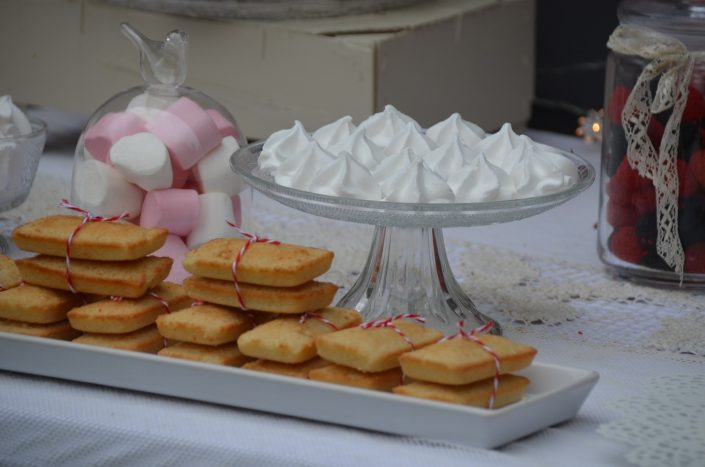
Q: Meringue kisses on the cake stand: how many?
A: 14